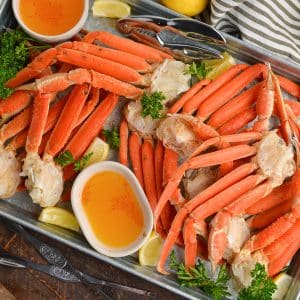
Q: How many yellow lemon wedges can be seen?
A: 6